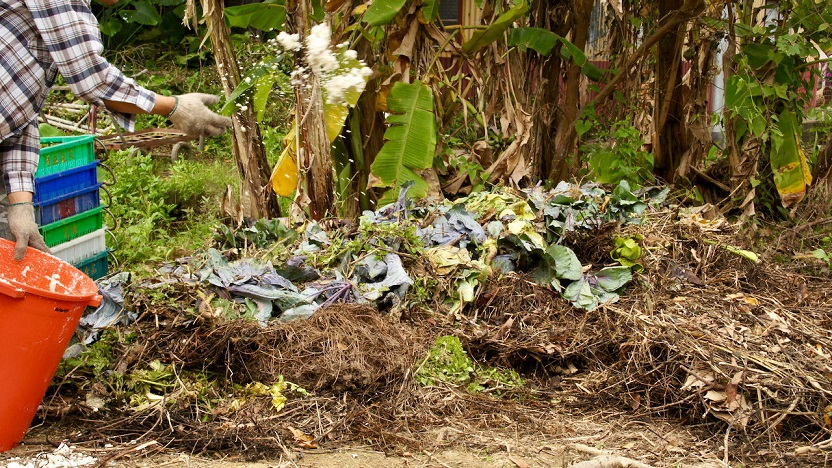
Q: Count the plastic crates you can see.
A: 6